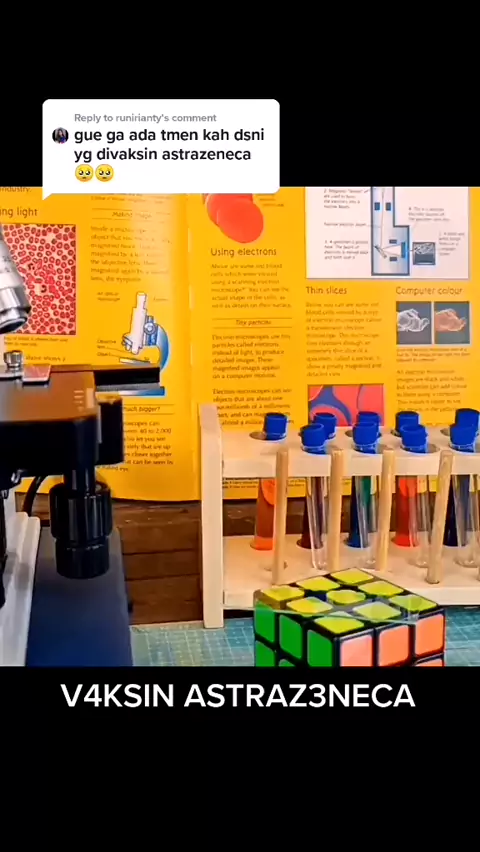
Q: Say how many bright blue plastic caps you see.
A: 9